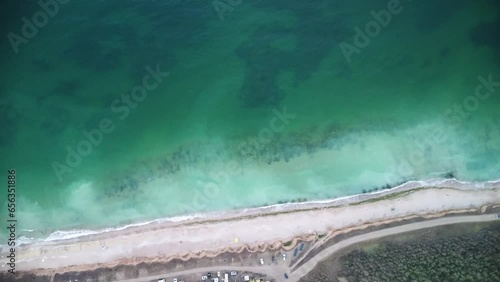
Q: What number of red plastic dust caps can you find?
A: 0